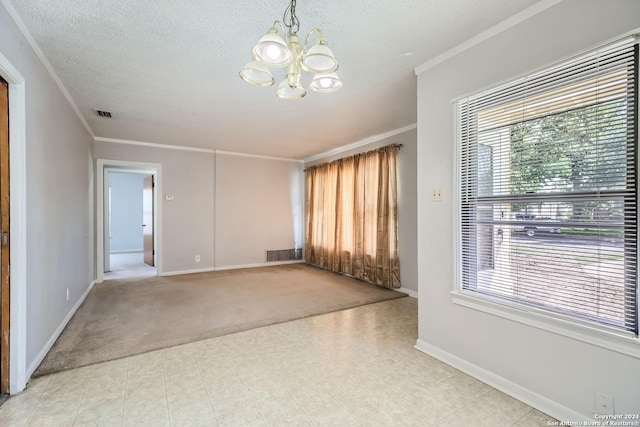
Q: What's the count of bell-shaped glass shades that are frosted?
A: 5